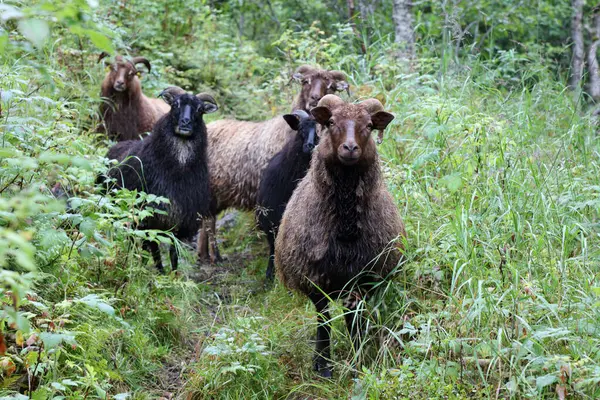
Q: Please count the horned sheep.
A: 5